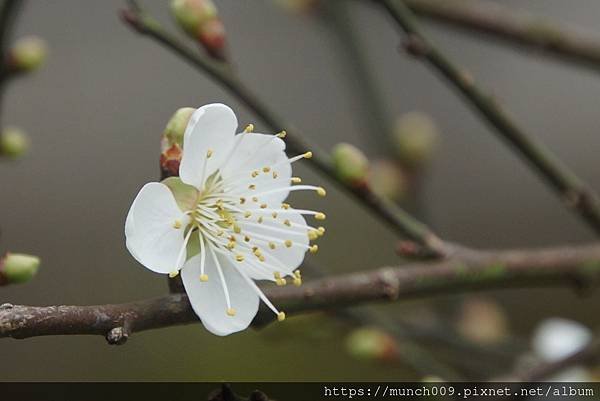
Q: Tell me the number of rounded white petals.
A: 5